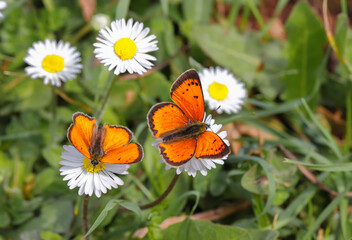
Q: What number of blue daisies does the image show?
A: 0